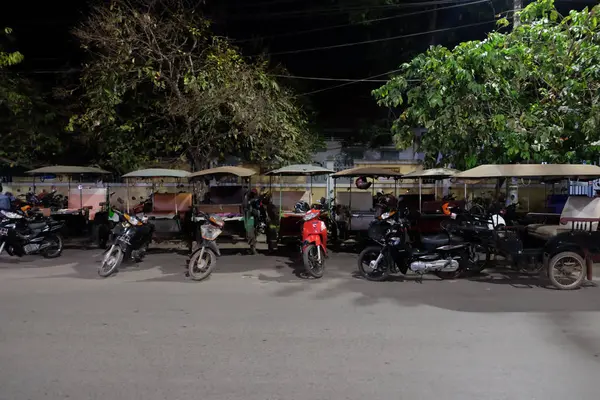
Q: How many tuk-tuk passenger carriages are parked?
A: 7